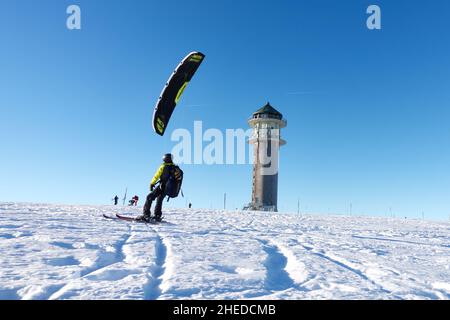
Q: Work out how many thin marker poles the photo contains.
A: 6